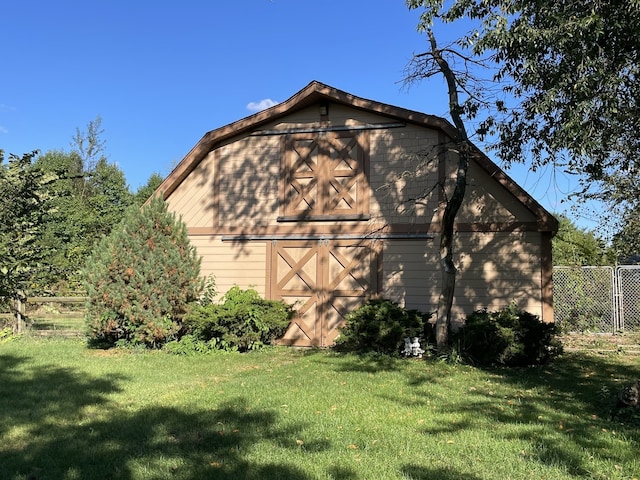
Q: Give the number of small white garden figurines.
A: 2